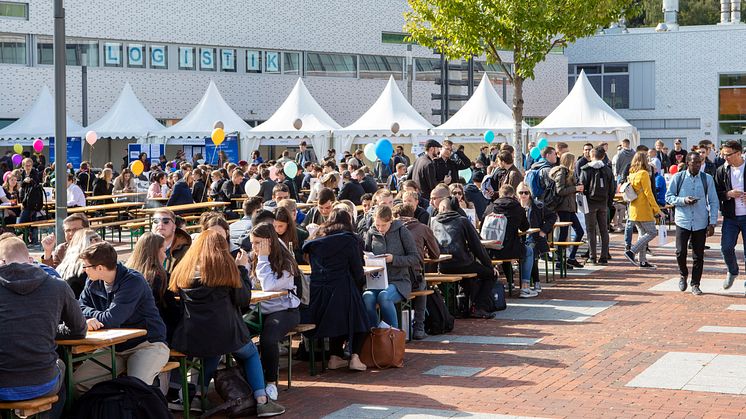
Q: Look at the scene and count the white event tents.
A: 7